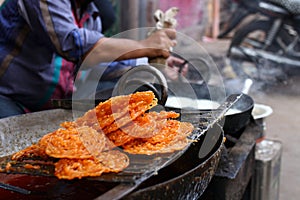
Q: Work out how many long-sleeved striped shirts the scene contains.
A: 1